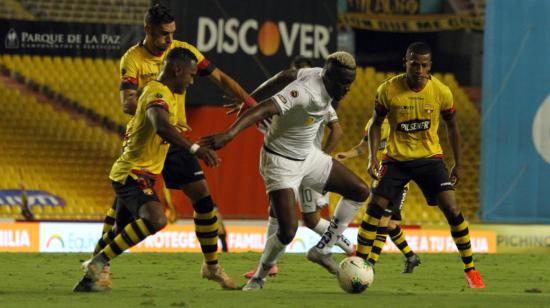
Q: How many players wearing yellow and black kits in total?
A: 4